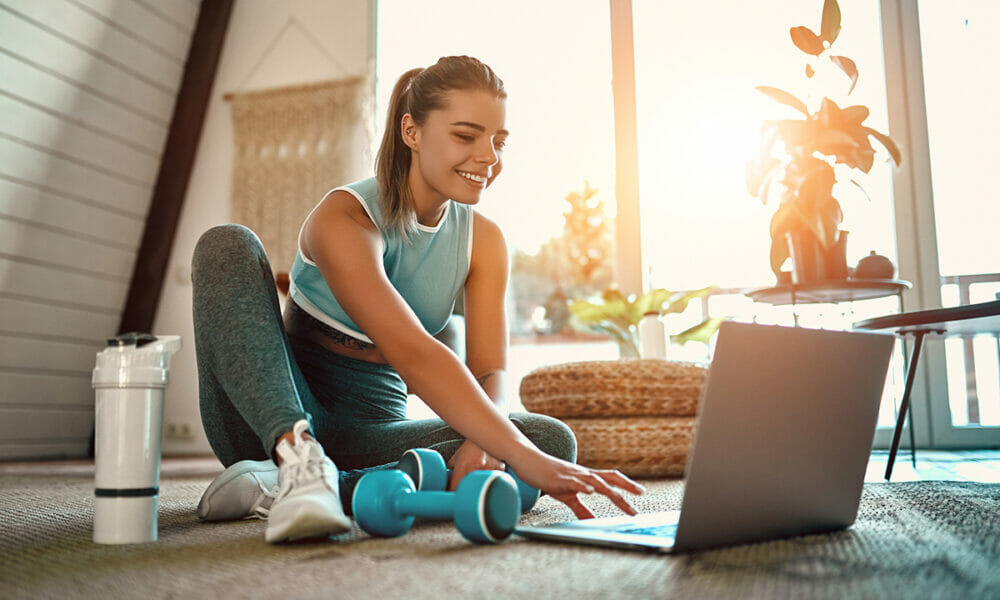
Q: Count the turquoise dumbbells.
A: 2